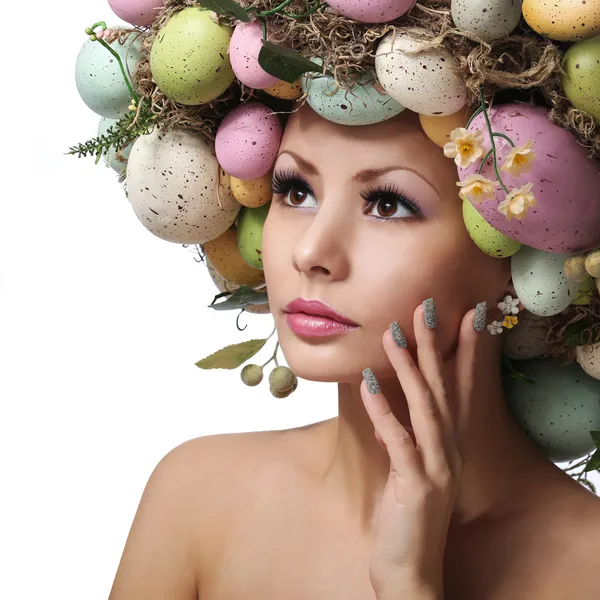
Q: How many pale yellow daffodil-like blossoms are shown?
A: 4